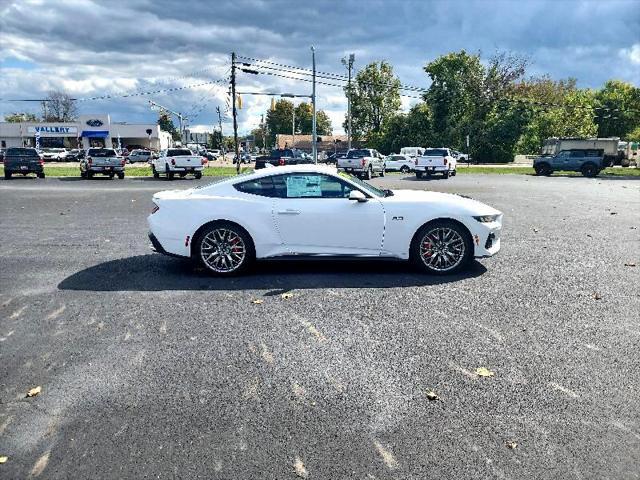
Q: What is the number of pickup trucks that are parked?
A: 6